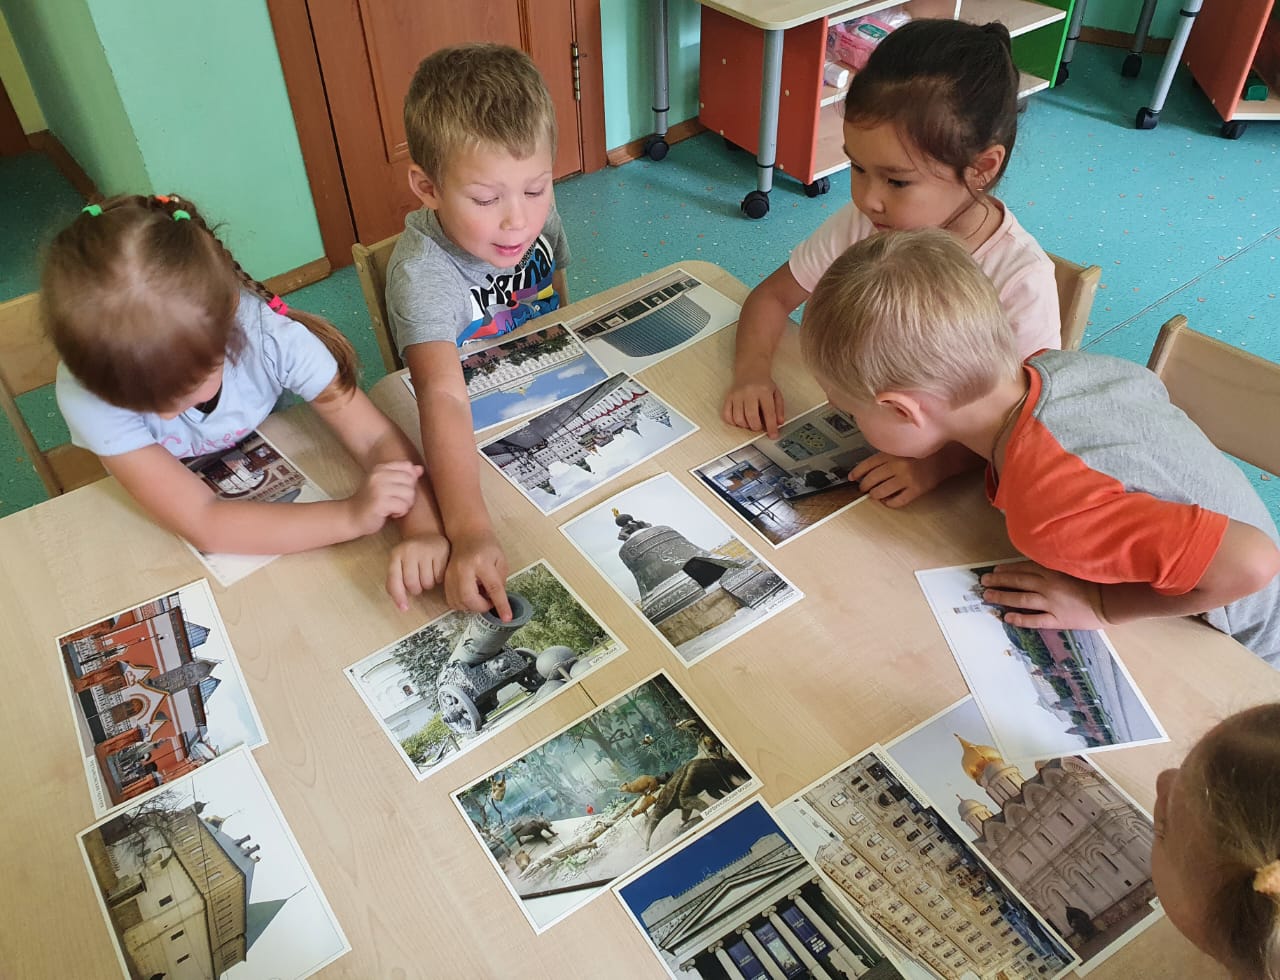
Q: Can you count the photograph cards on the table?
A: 14